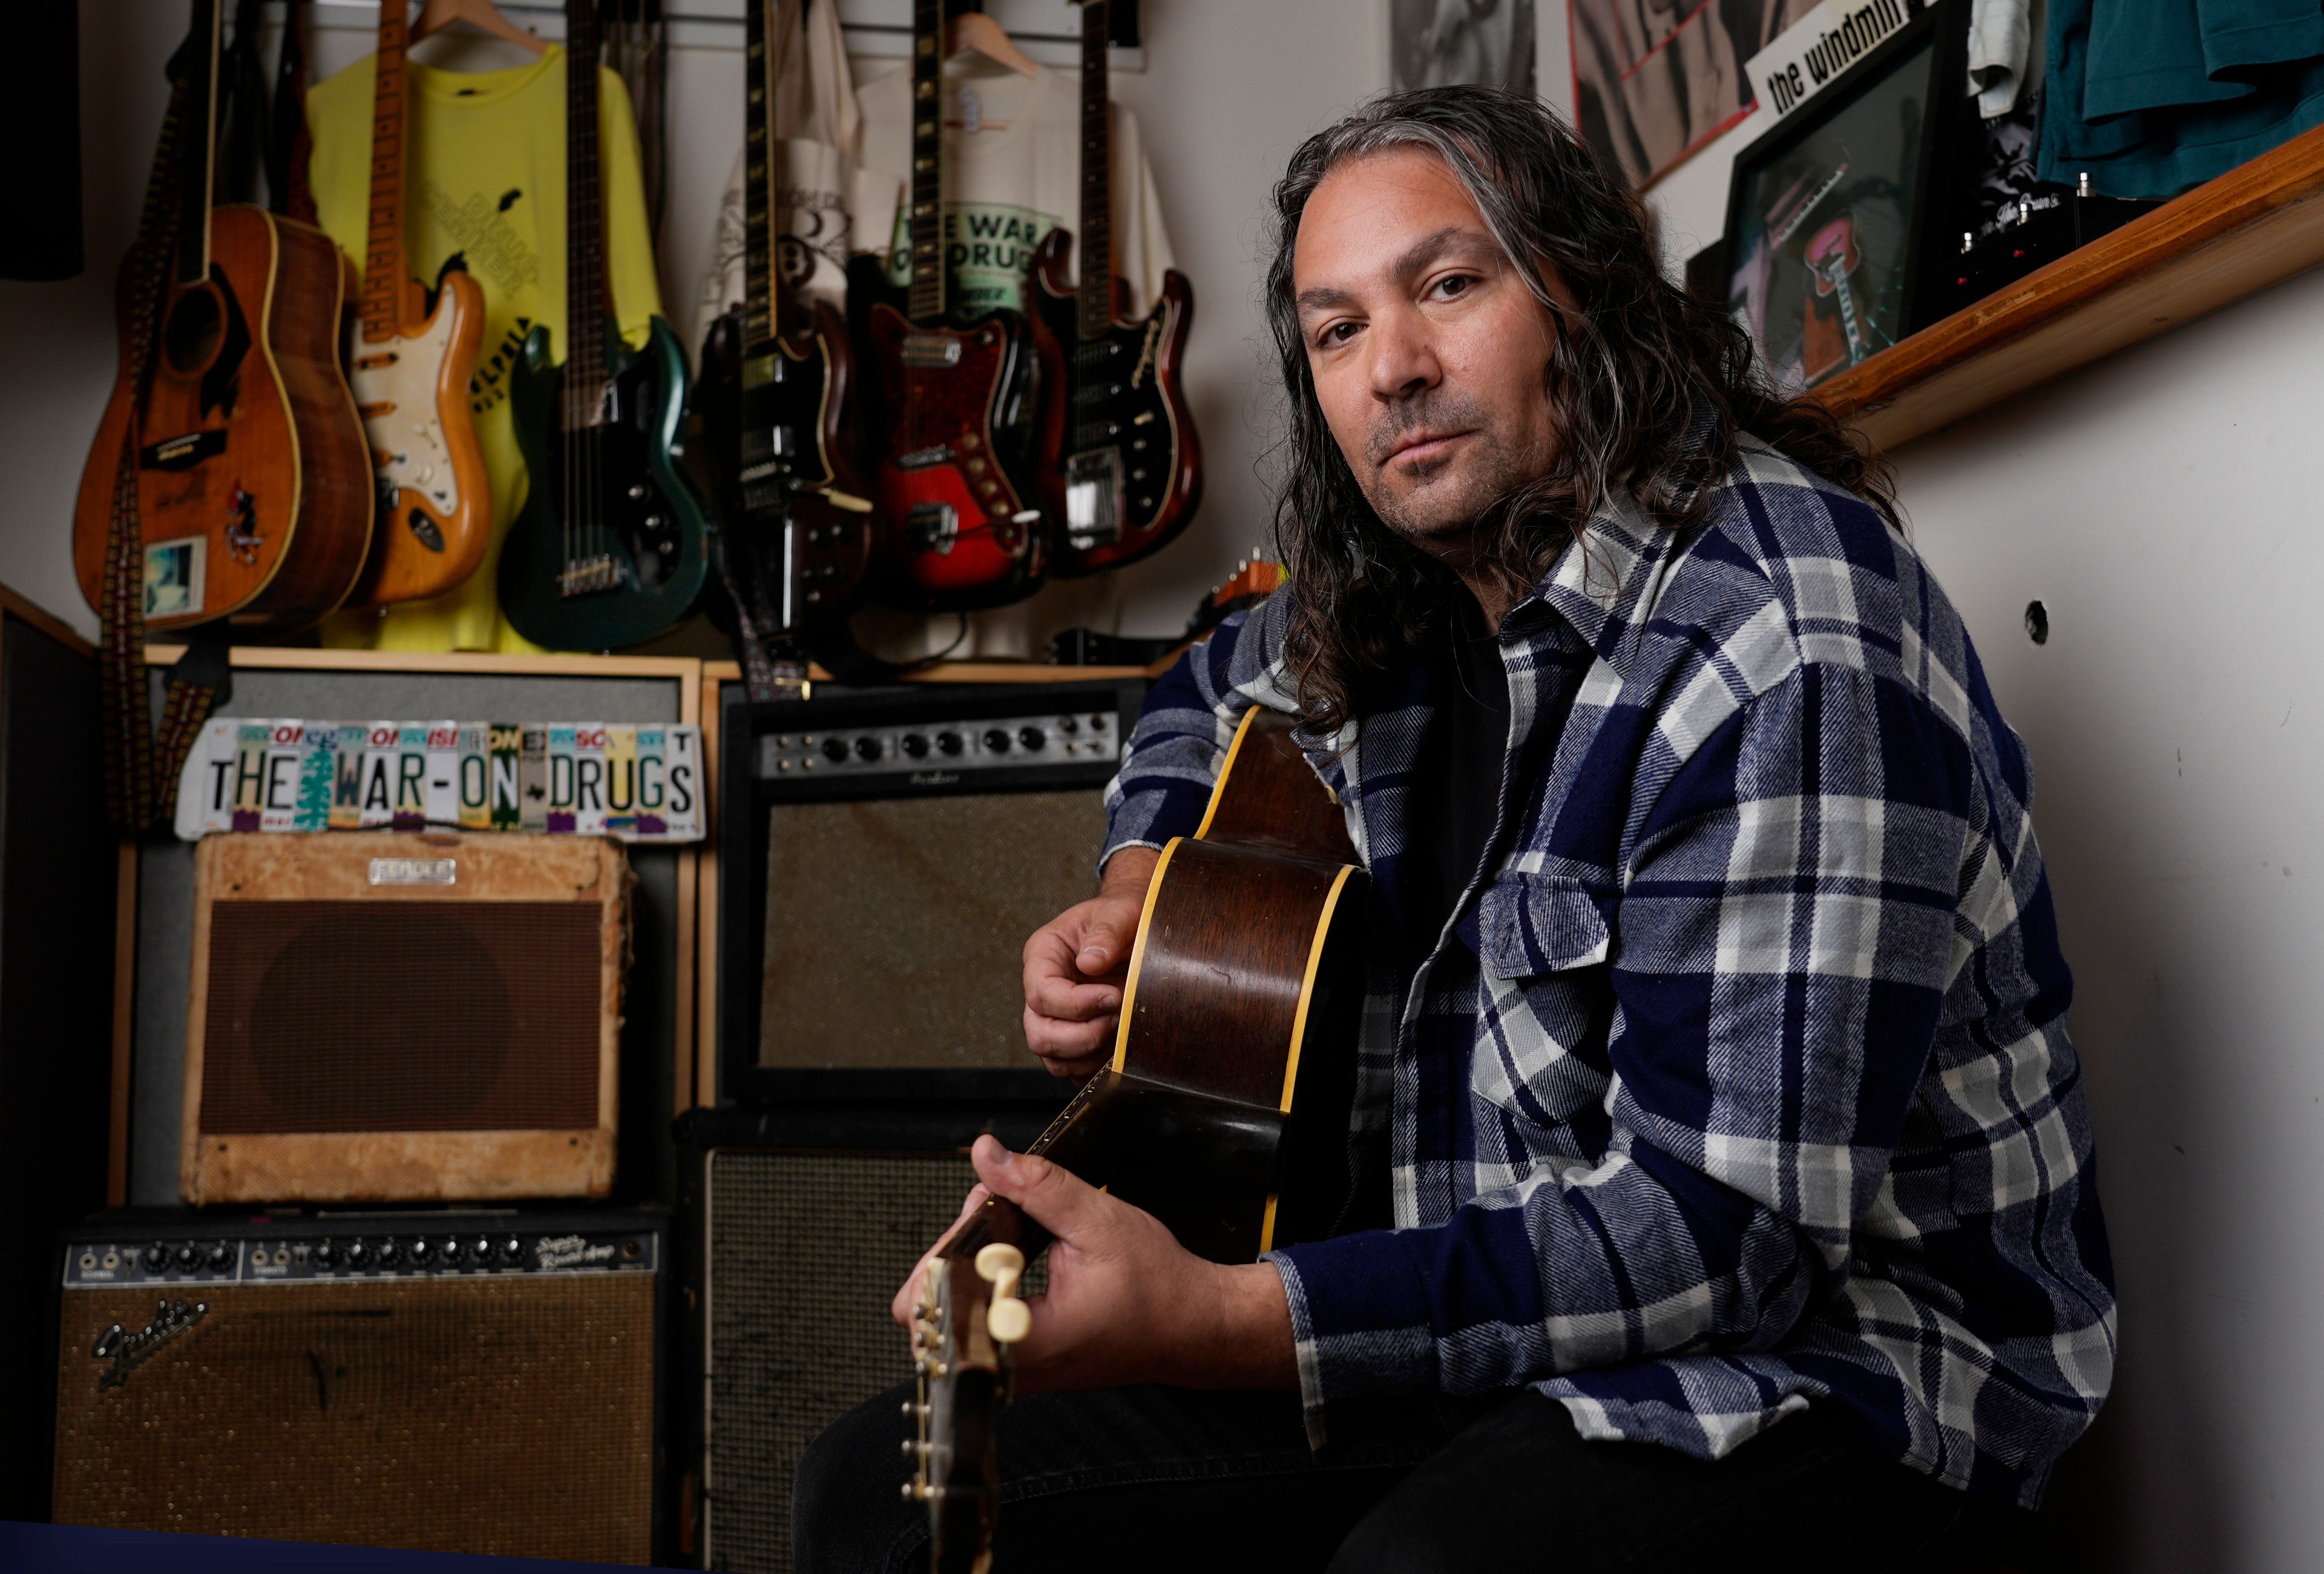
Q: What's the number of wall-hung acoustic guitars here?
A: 1